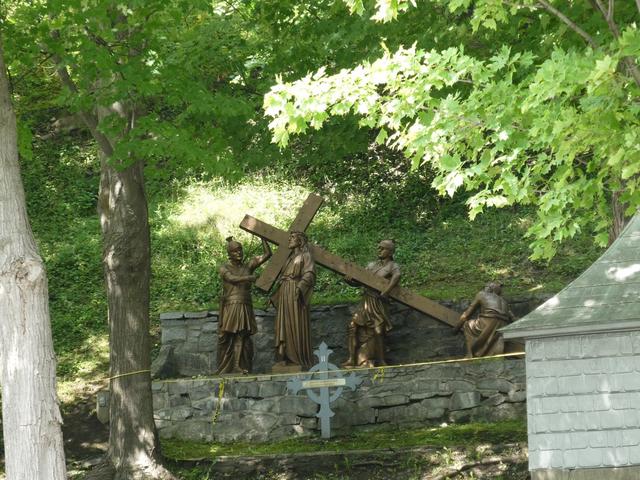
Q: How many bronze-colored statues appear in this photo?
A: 4